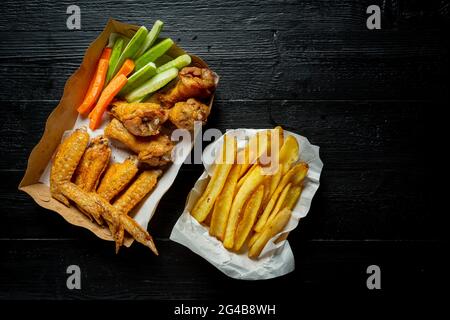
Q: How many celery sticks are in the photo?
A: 7